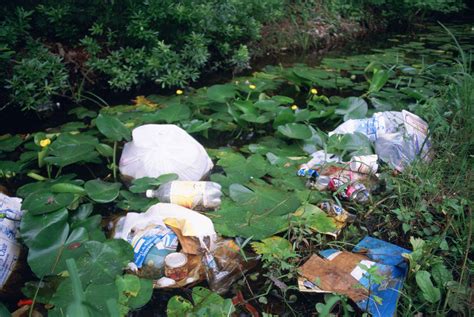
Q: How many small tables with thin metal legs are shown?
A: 0